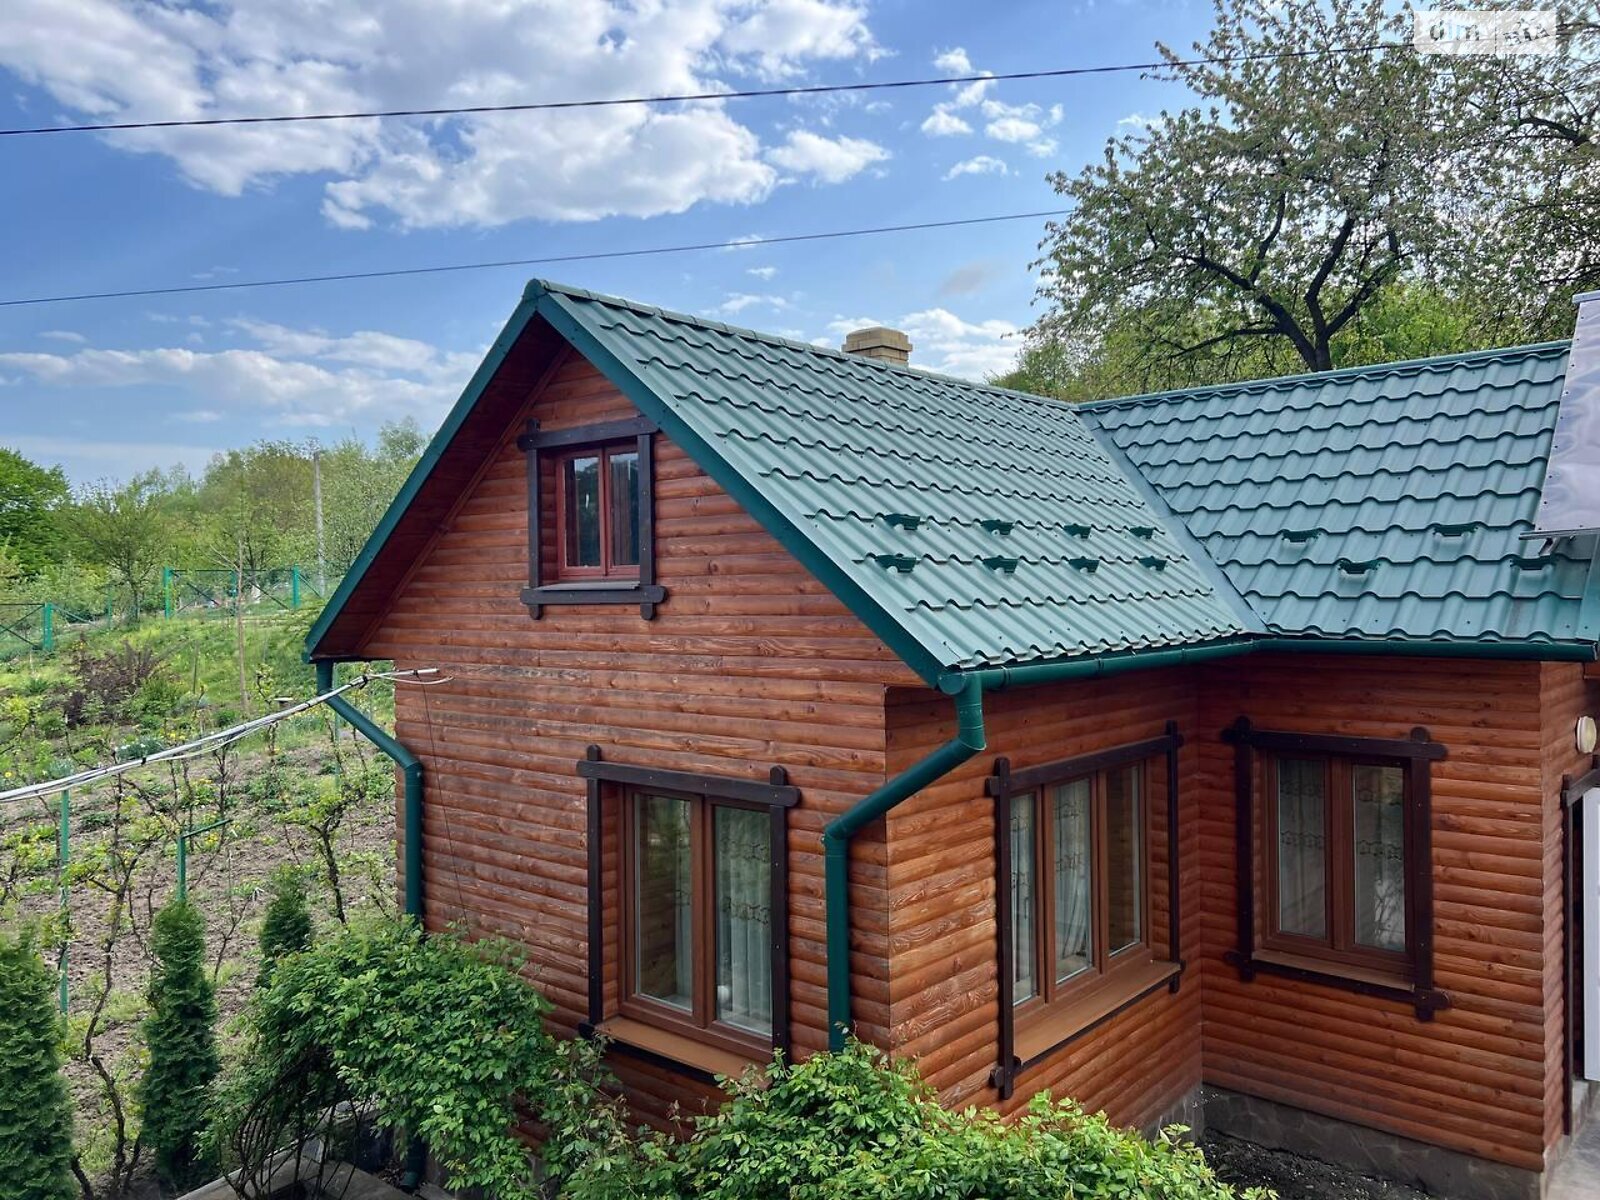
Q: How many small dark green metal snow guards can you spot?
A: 12